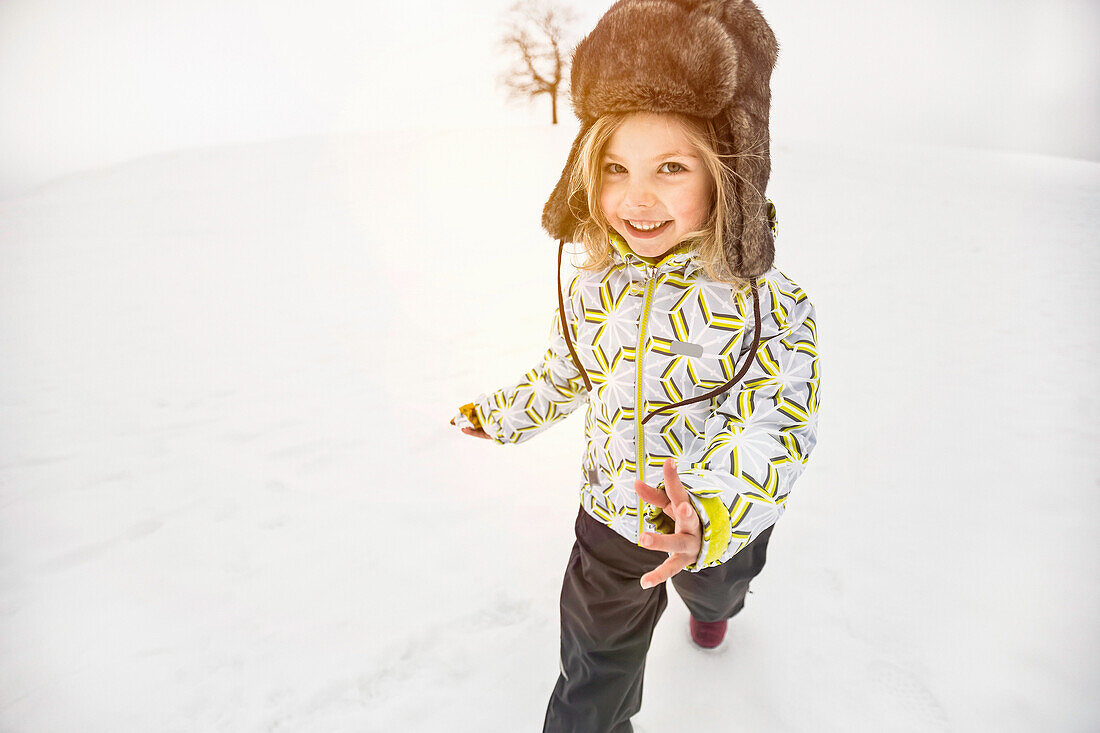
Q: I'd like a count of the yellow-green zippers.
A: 1